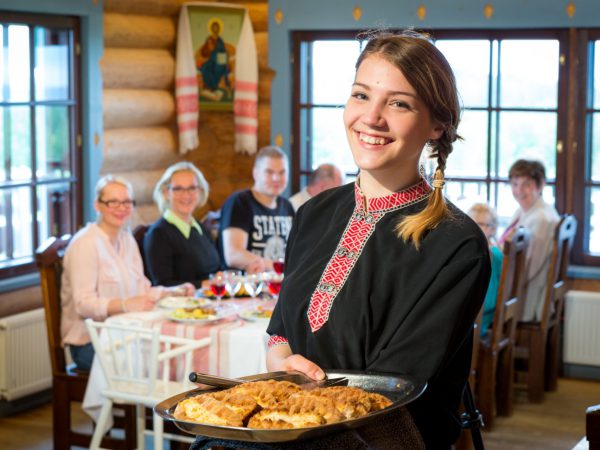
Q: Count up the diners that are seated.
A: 6